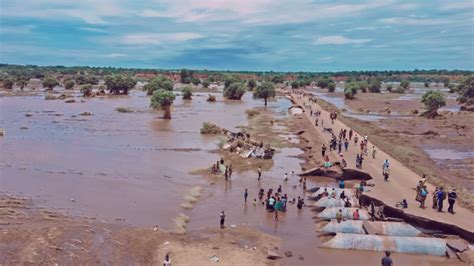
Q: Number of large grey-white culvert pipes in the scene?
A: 5